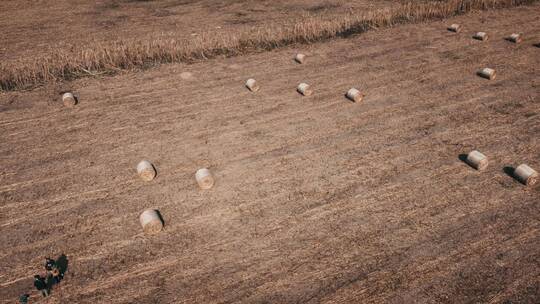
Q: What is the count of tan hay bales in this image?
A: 14